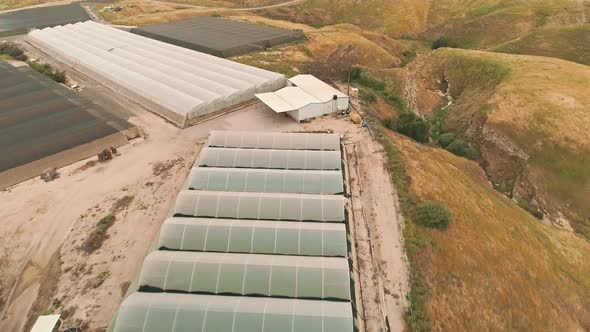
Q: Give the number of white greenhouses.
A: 1